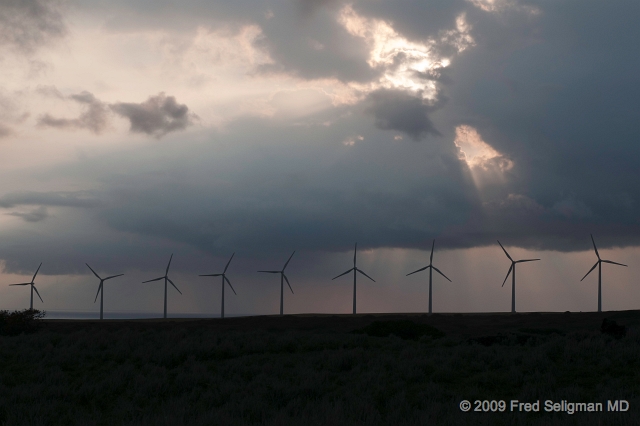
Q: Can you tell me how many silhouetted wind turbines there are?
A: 9